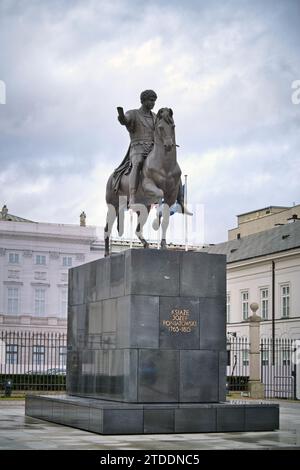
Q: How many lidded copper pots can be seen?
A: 0